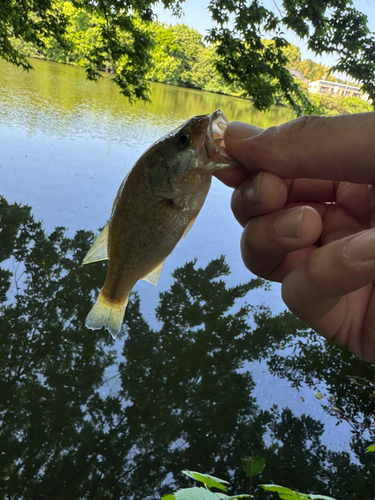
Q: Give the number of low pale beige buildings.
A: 1